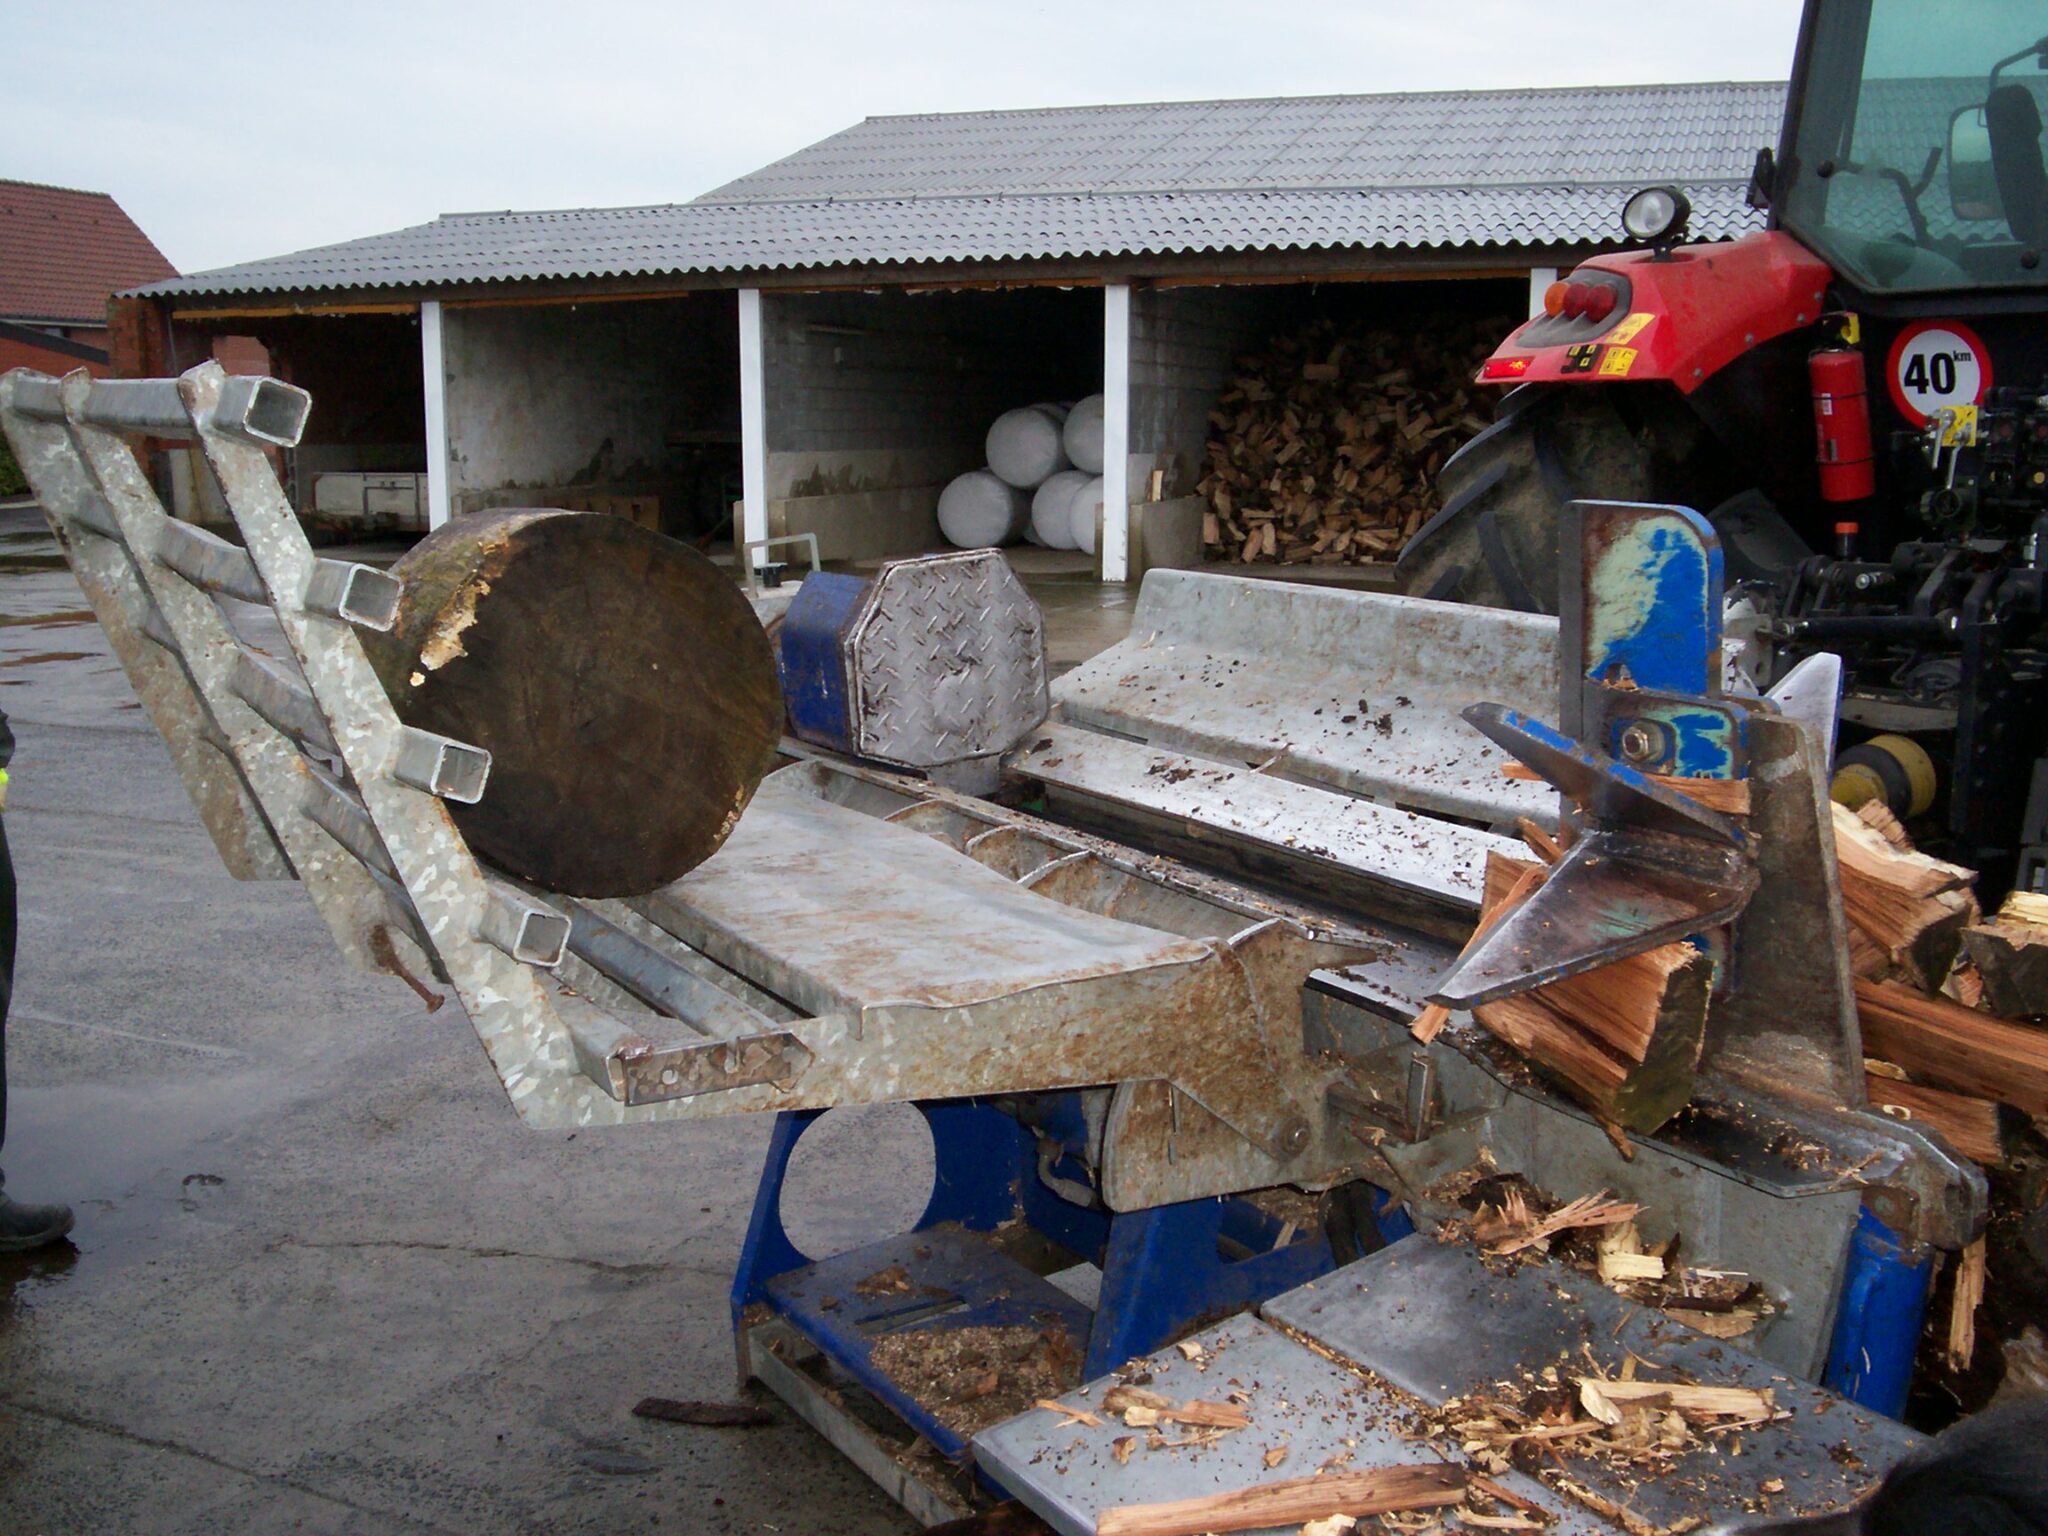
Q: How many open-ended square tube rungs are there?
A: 4